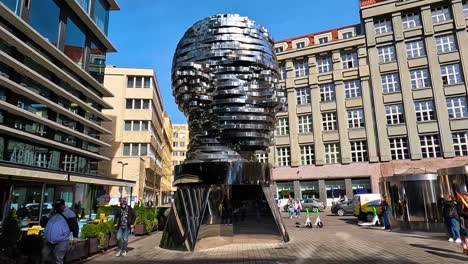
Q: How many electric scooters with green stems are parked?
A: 3